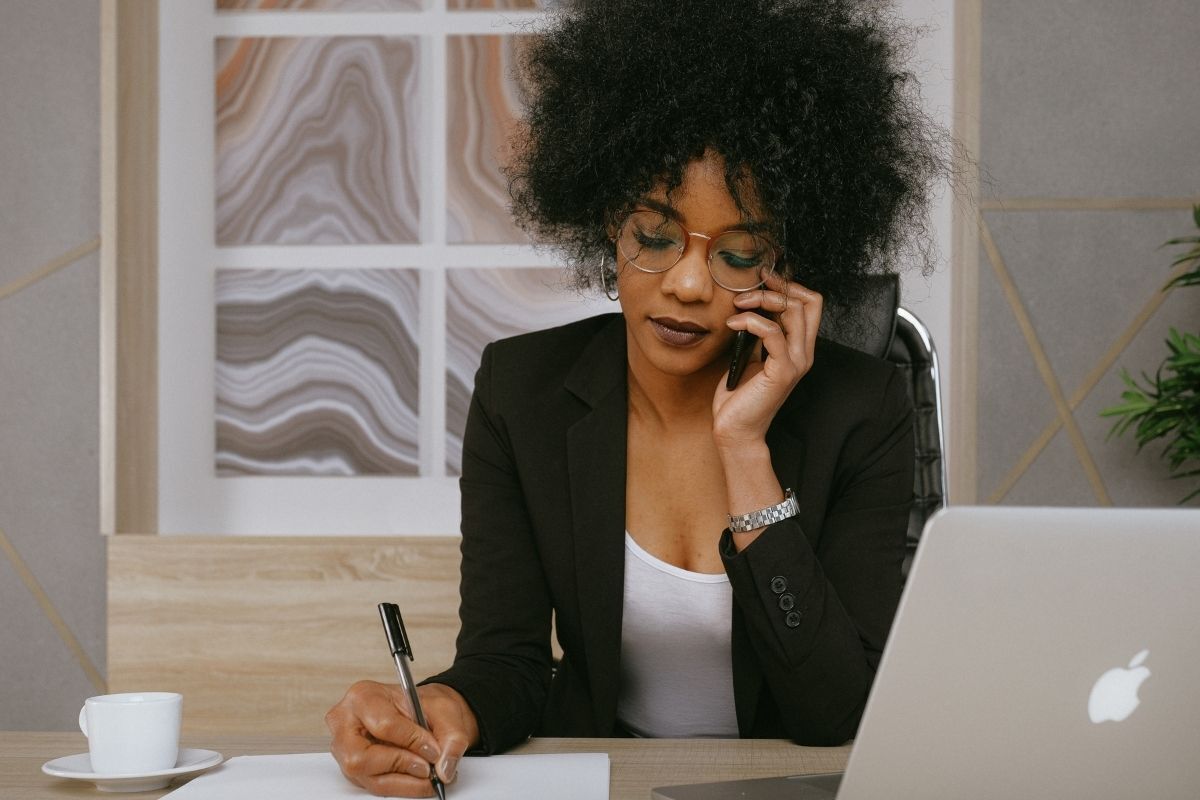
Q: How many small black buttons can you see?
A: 3